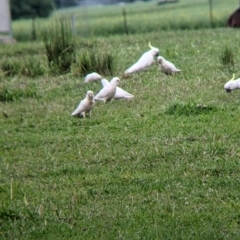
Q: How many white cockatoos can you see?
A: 7